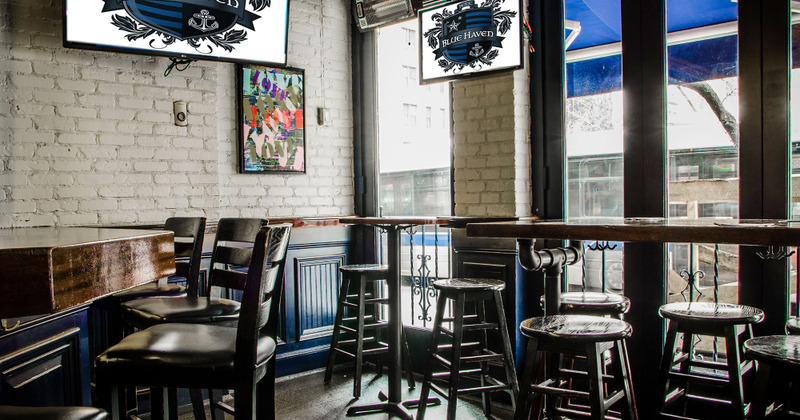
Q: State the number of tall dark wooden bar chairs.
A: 3